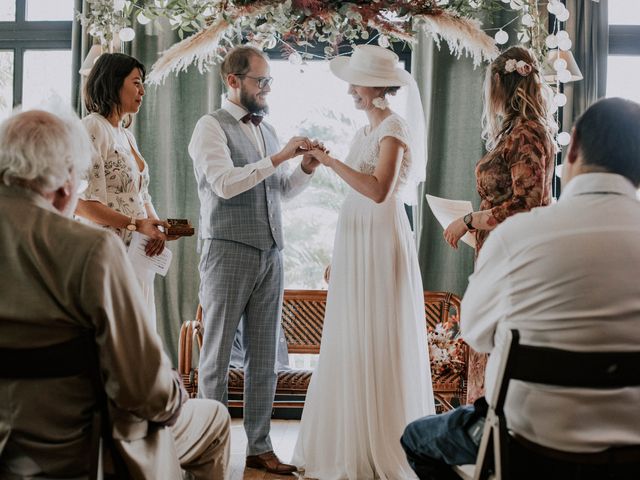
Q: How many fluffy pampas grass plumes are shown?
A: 2